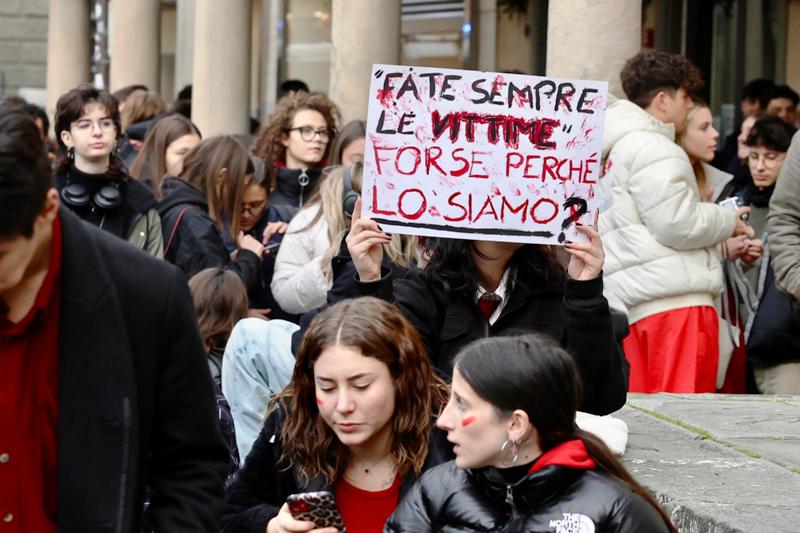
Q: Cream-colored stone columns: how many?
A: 5